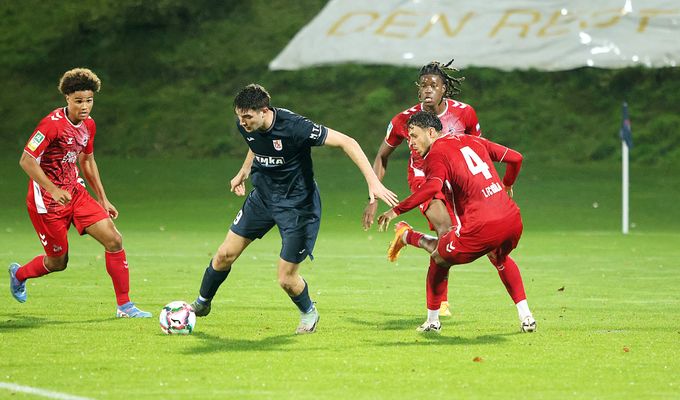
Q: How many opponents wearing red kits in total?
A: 3